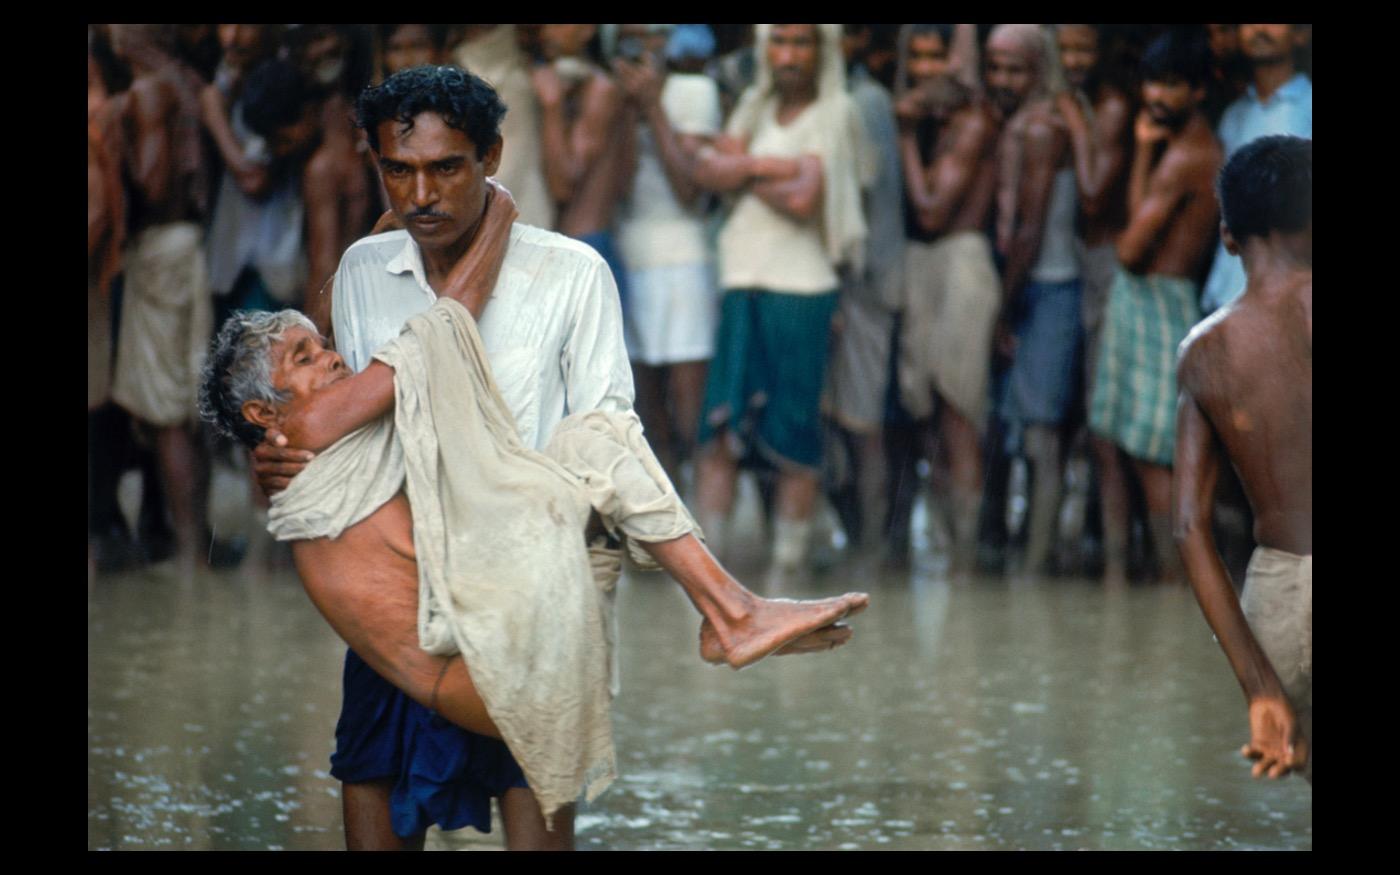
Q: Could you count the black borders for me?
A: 4